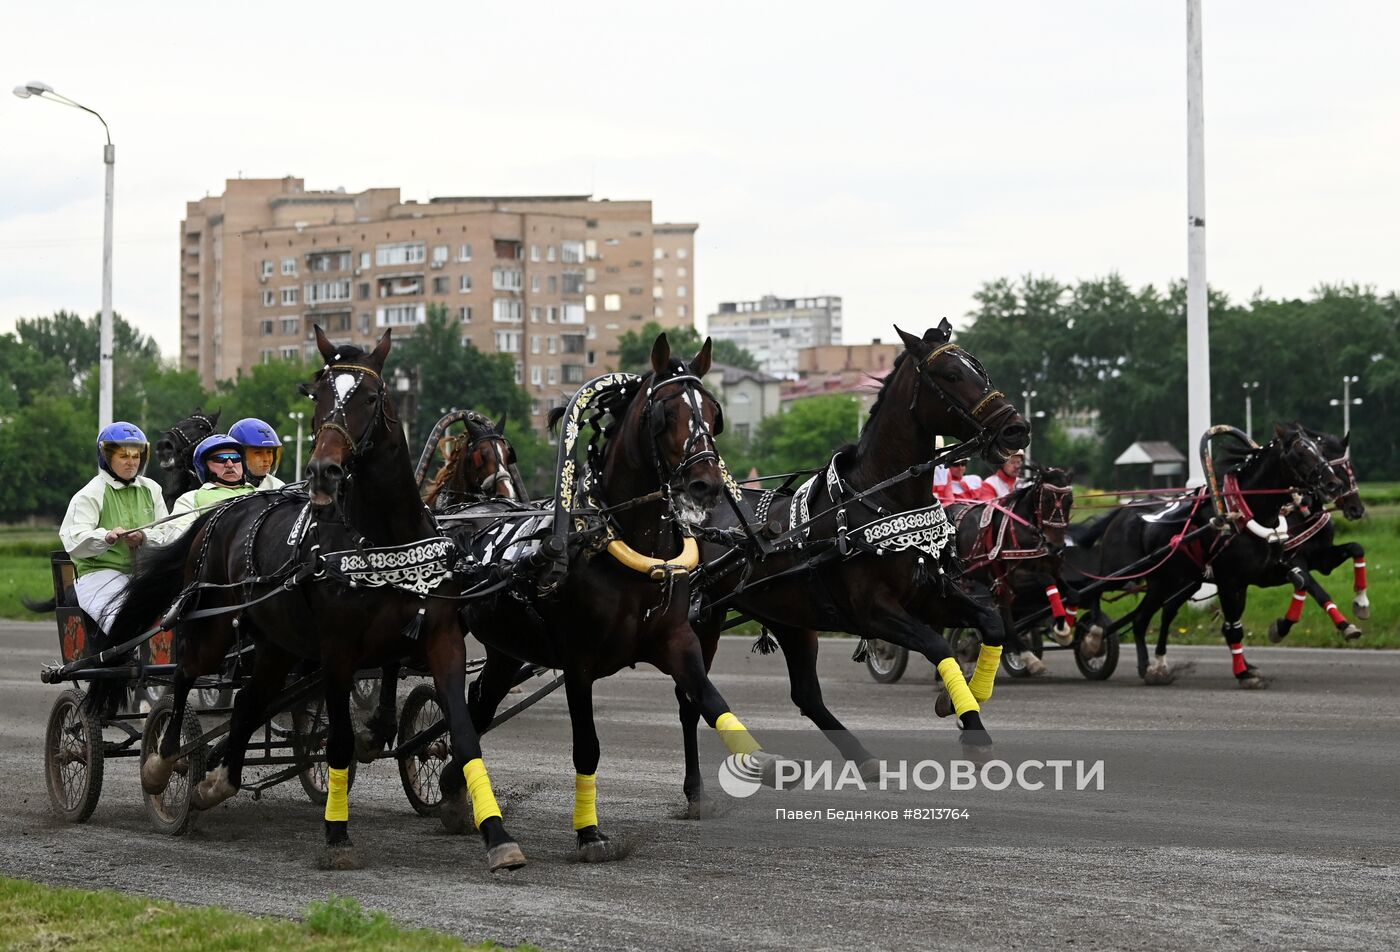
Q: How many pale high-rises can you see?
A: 1